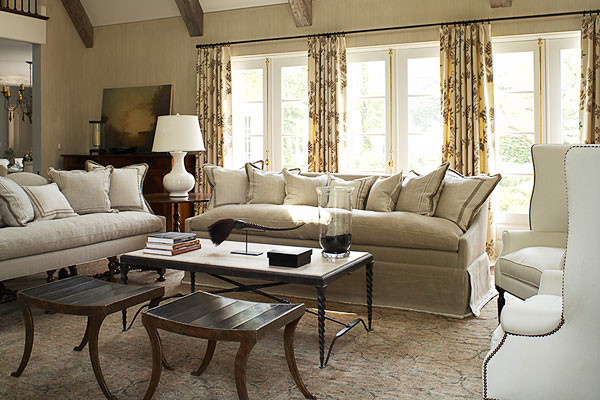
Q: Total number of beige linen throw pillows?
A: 11